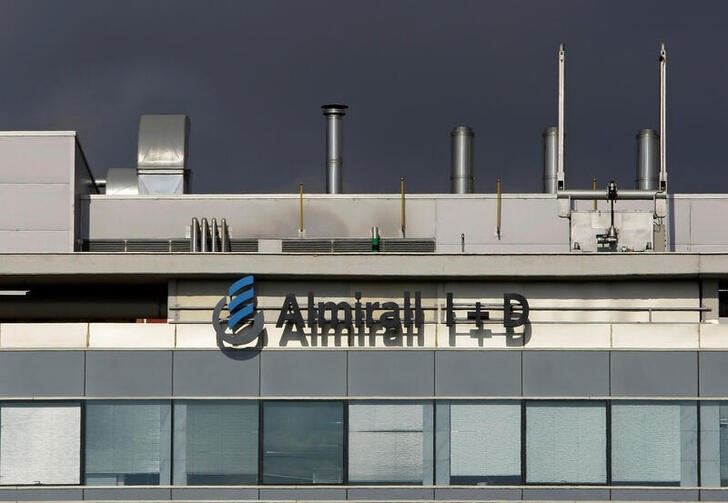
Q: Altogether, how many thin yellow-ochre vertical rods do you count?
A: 4